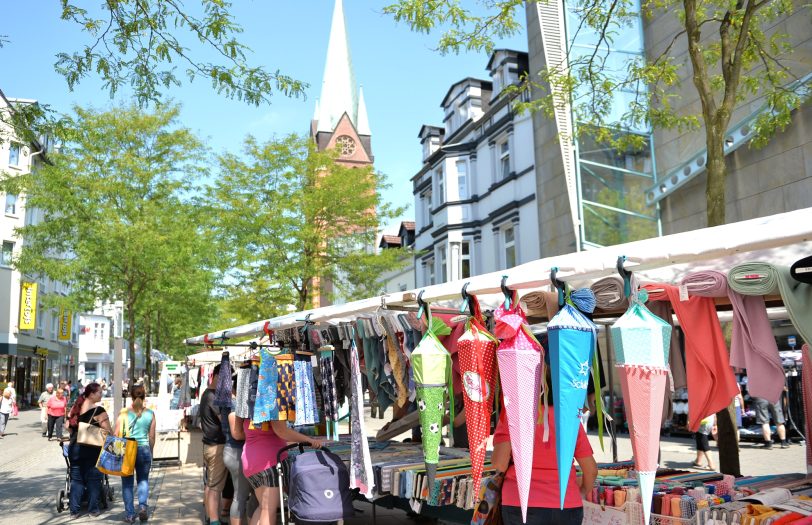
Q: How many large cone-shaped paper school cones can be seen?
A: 5